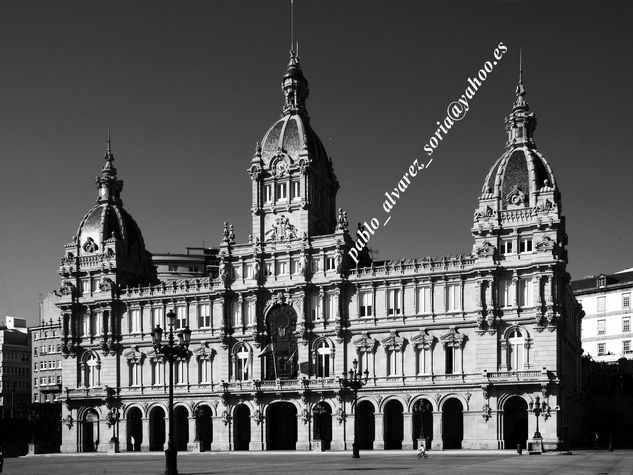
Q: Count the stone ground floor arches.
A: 13